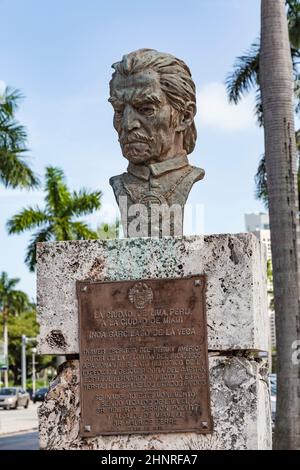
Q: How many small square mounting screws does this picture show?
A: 4